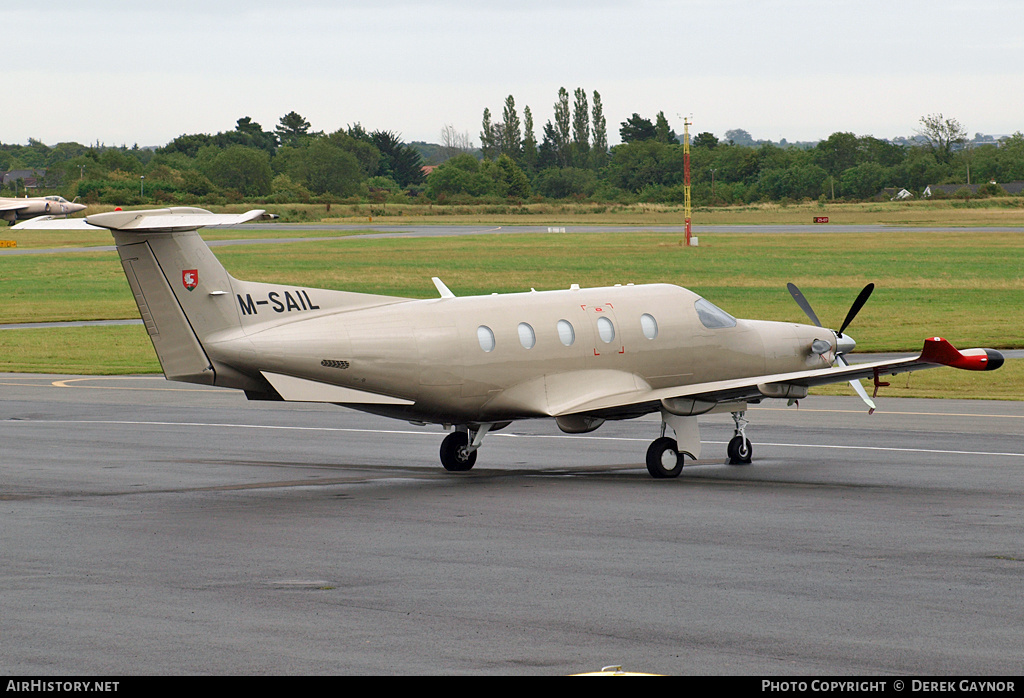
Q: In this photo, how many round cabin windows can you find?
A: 5